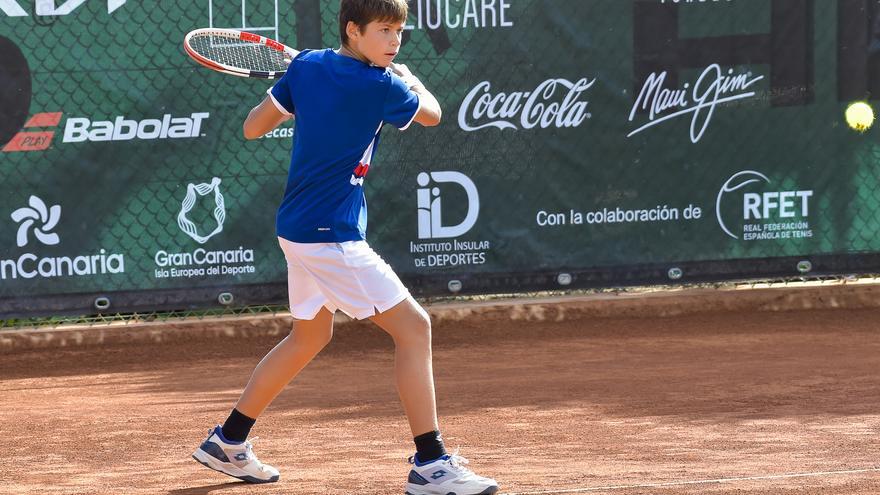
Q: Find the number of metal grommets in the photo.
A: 6